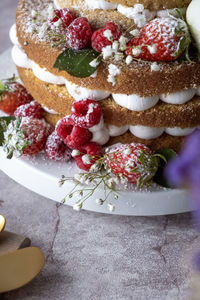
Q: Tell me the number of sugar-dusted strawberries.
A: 4